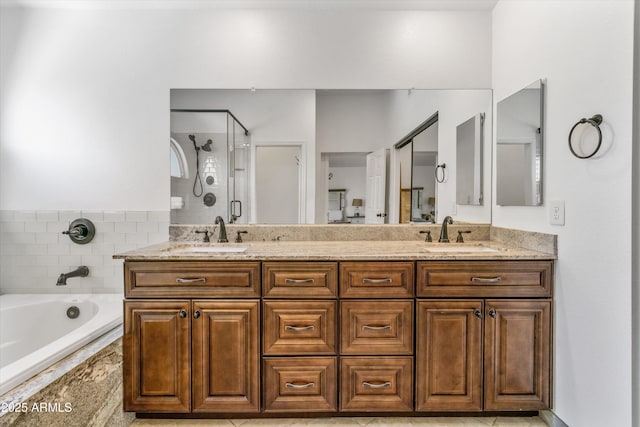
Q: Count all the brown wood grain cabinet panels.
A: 12